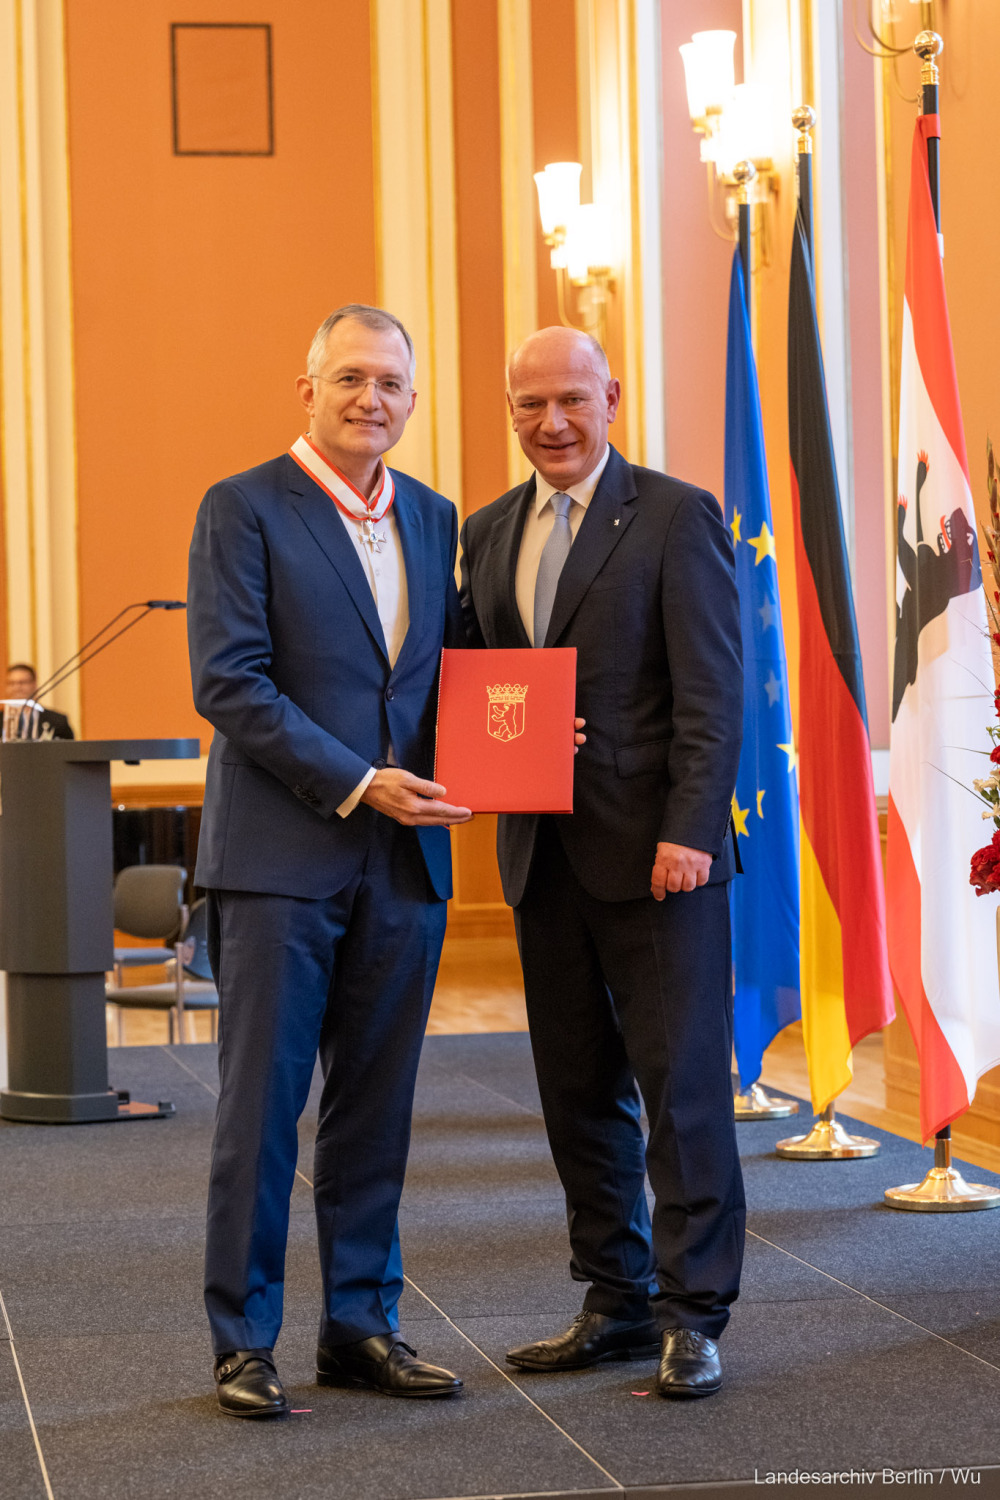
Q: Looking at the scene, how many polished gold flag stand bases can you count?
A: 3